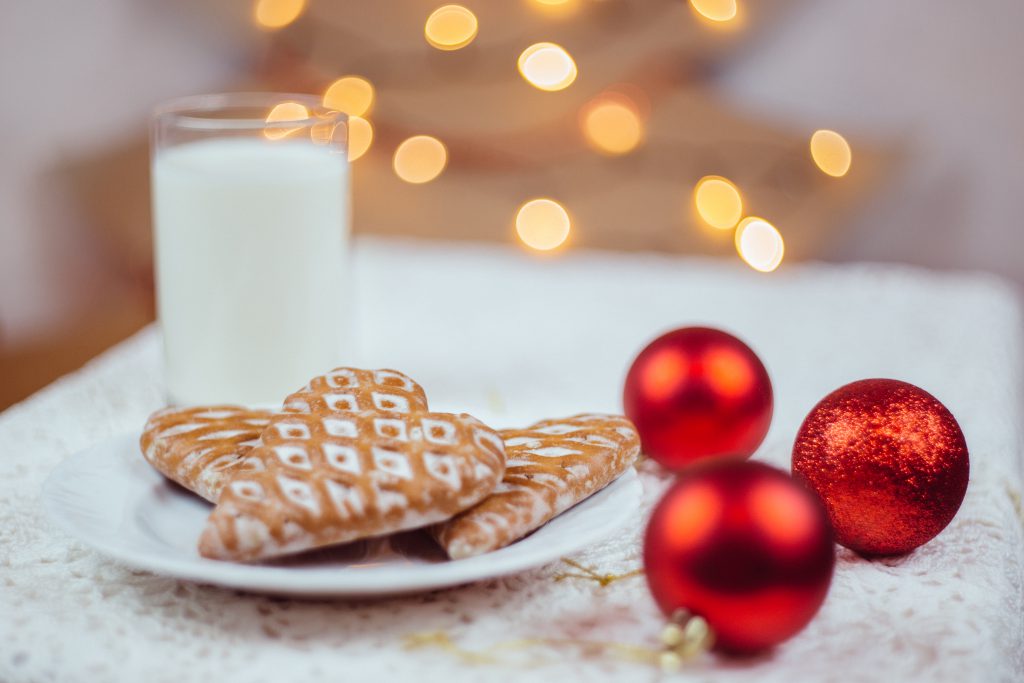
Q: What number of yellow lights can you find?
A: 14